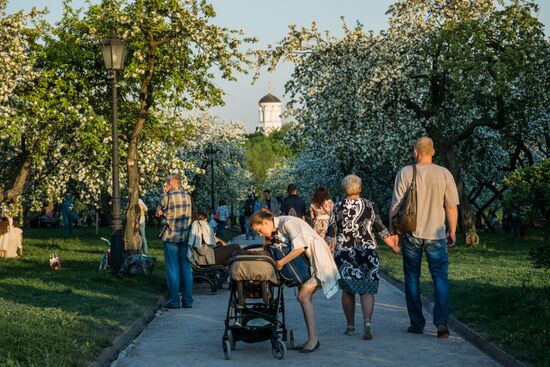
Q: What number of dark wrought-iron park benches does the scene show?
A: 1